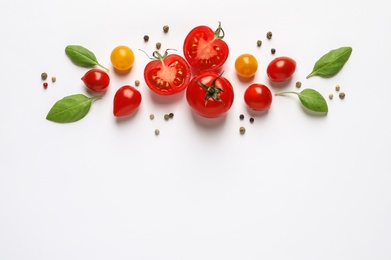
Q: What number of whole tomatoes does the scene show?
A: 7